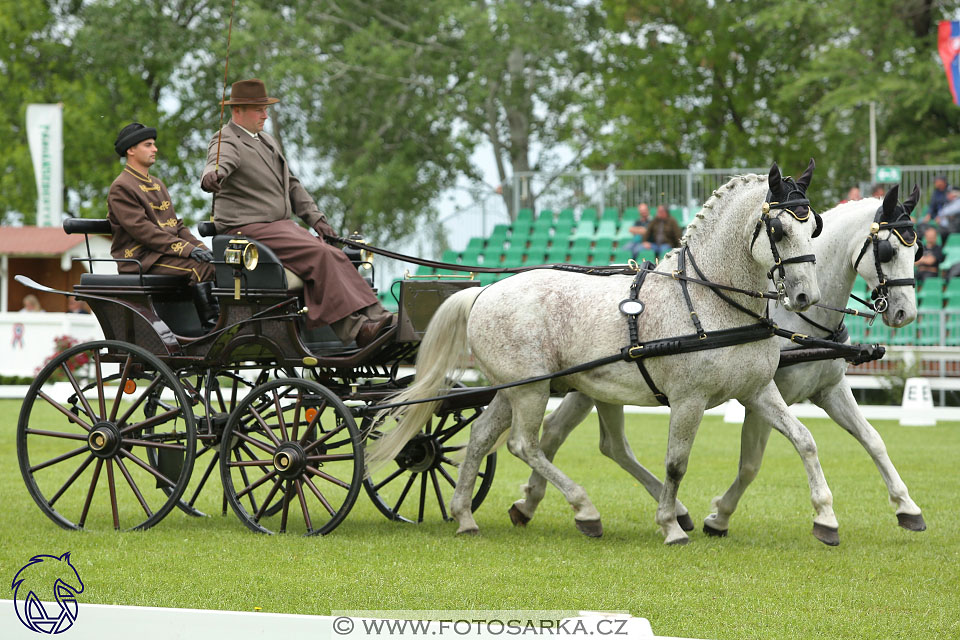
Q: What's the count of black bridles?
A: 2